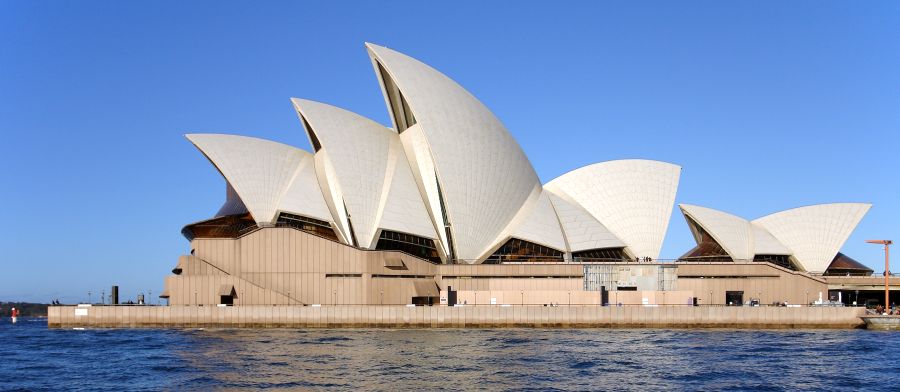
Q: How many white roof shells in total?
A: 6